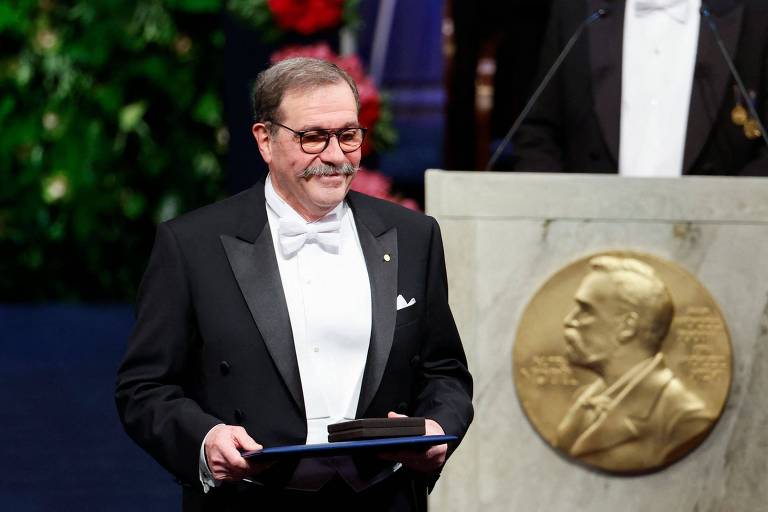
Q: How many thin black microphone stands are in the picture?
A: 2